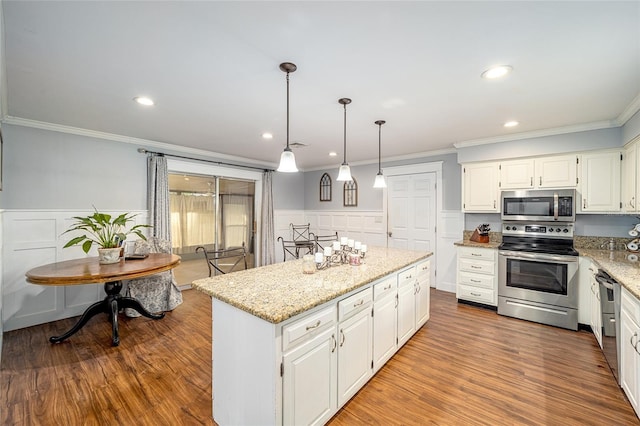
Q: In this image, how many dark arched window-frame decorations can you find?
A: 2